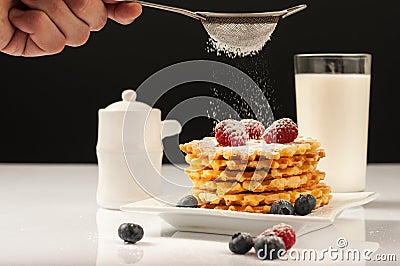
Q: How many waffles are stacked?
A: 6